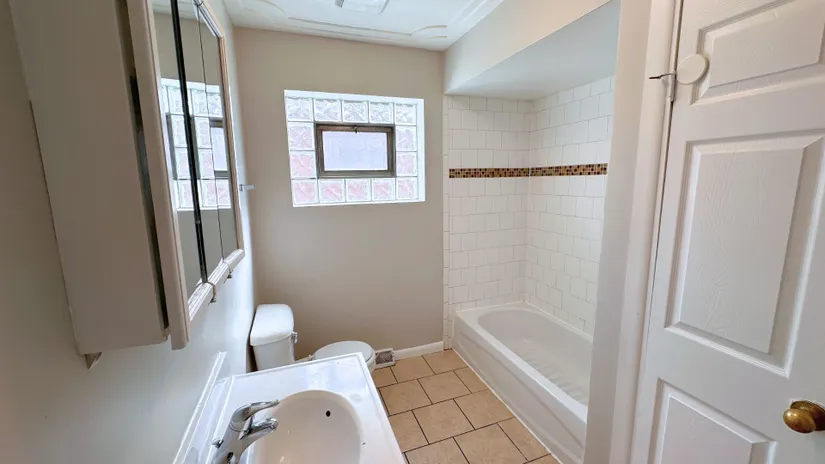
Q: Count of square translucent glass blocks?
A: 14